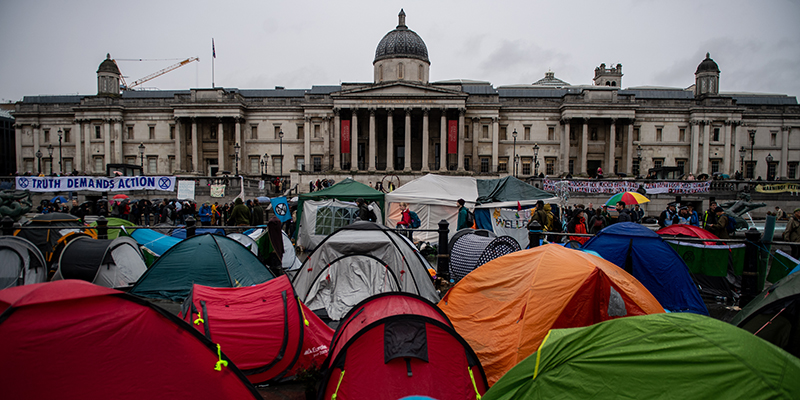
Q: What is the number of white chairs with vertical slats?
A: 0